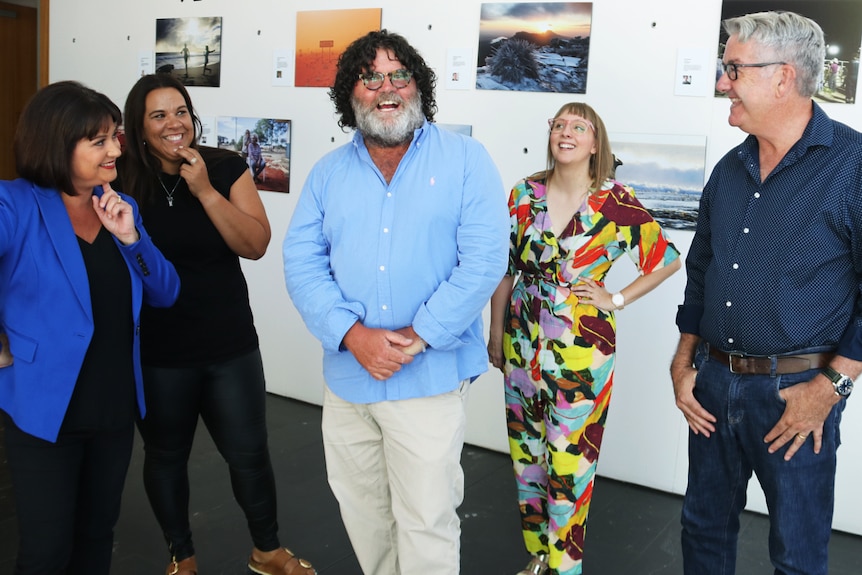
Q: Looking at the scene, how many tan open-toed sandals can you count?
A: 2